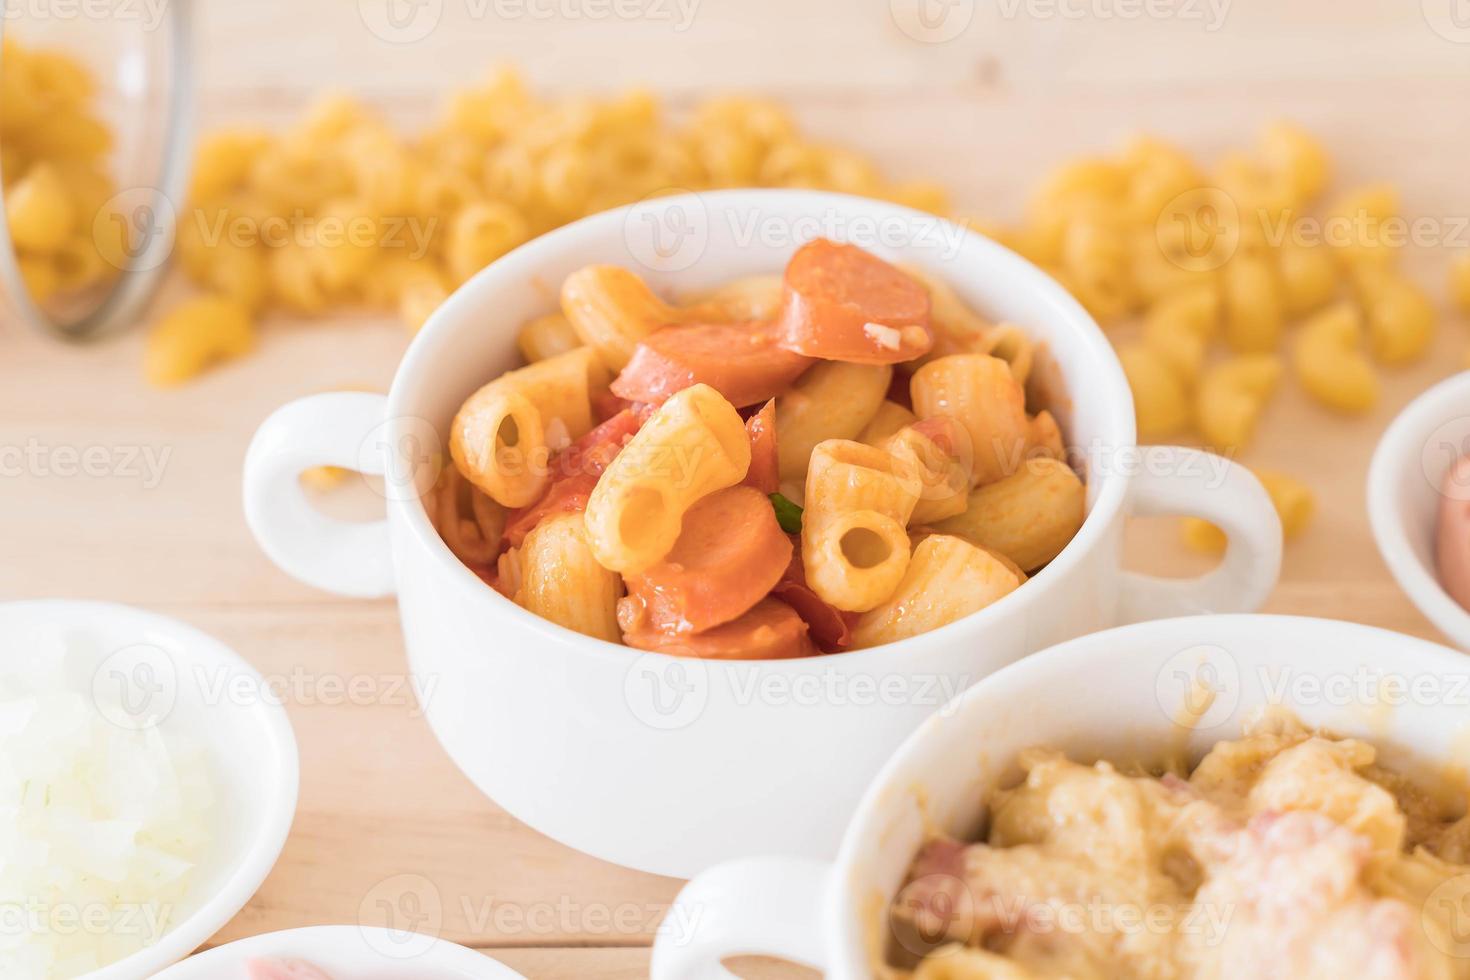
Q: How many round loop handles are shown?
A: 3